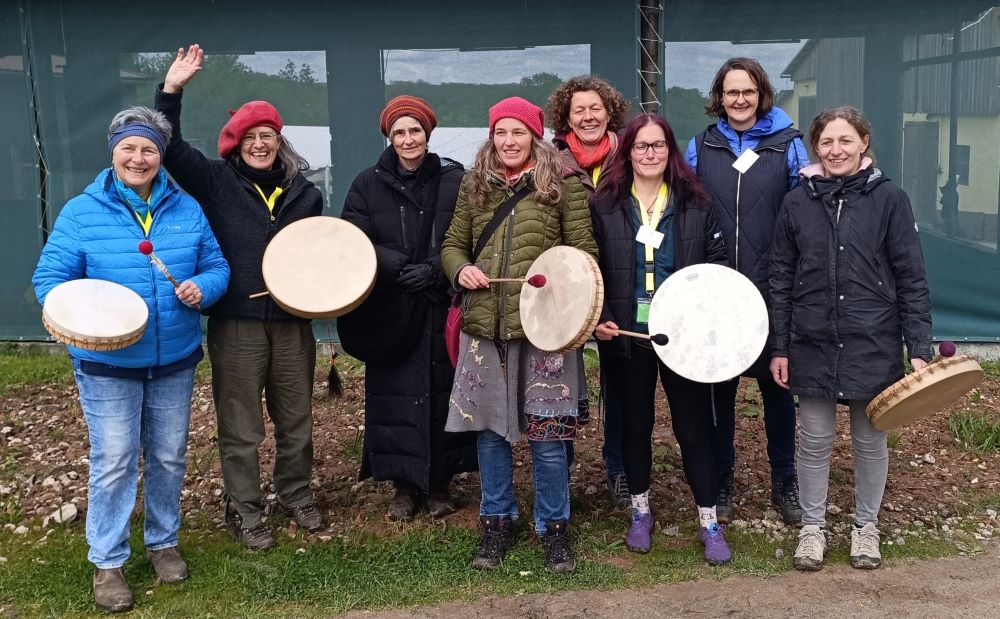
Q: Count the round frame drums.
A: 5